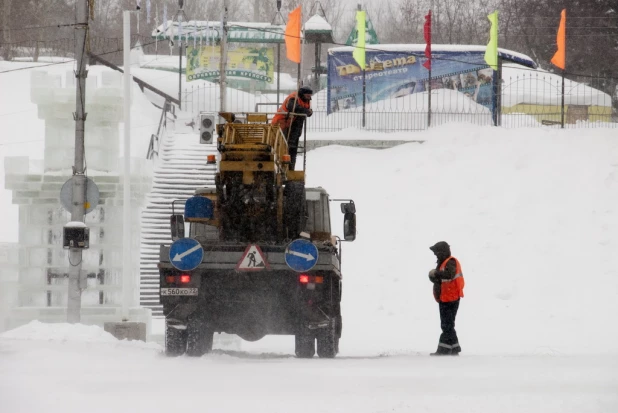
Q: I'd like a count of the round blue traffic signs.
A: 2